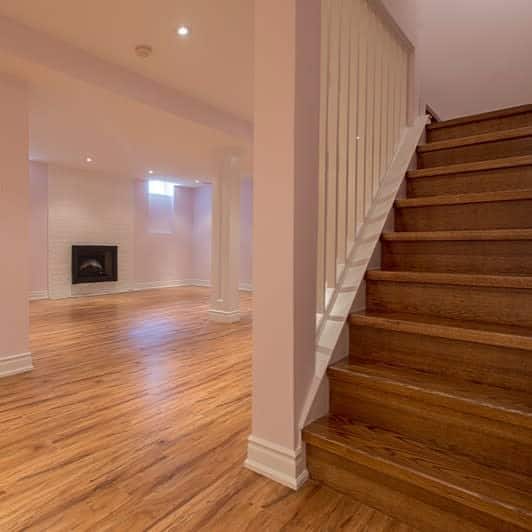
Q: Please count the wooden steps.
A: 9